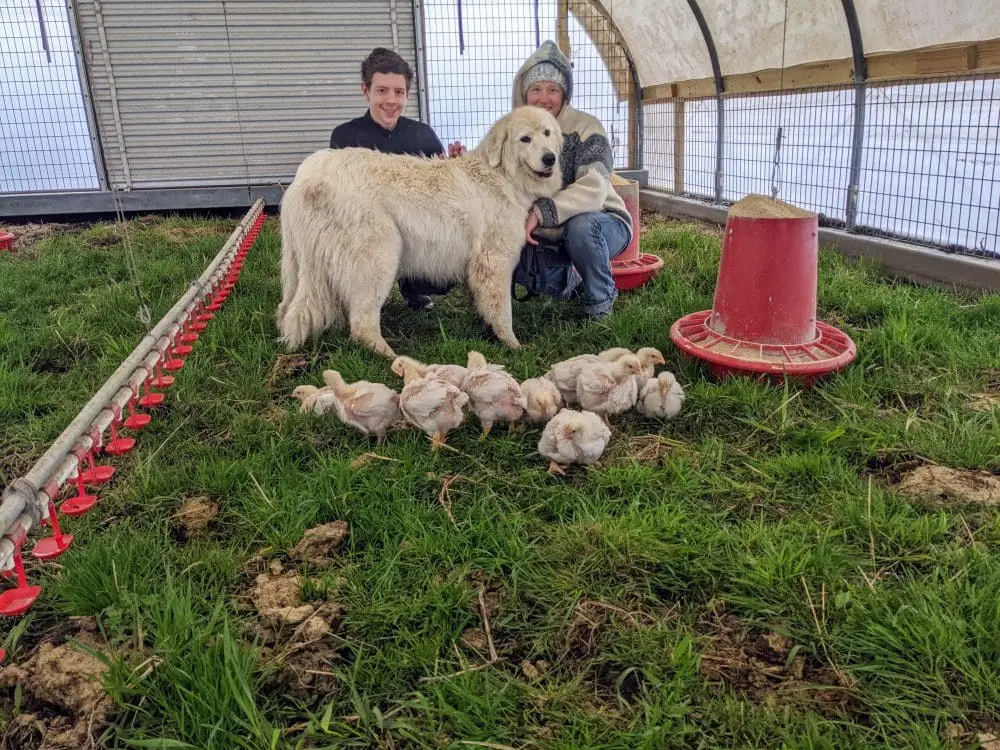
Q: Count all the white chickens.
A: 11